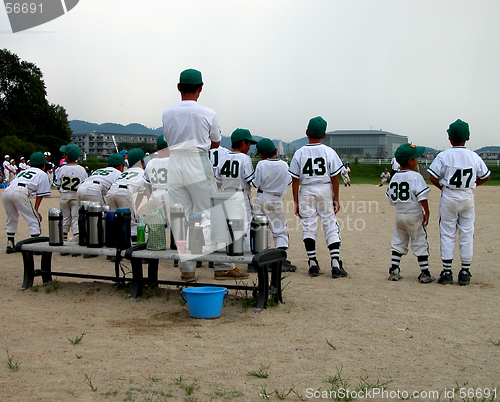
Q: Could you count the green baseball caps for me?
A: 11